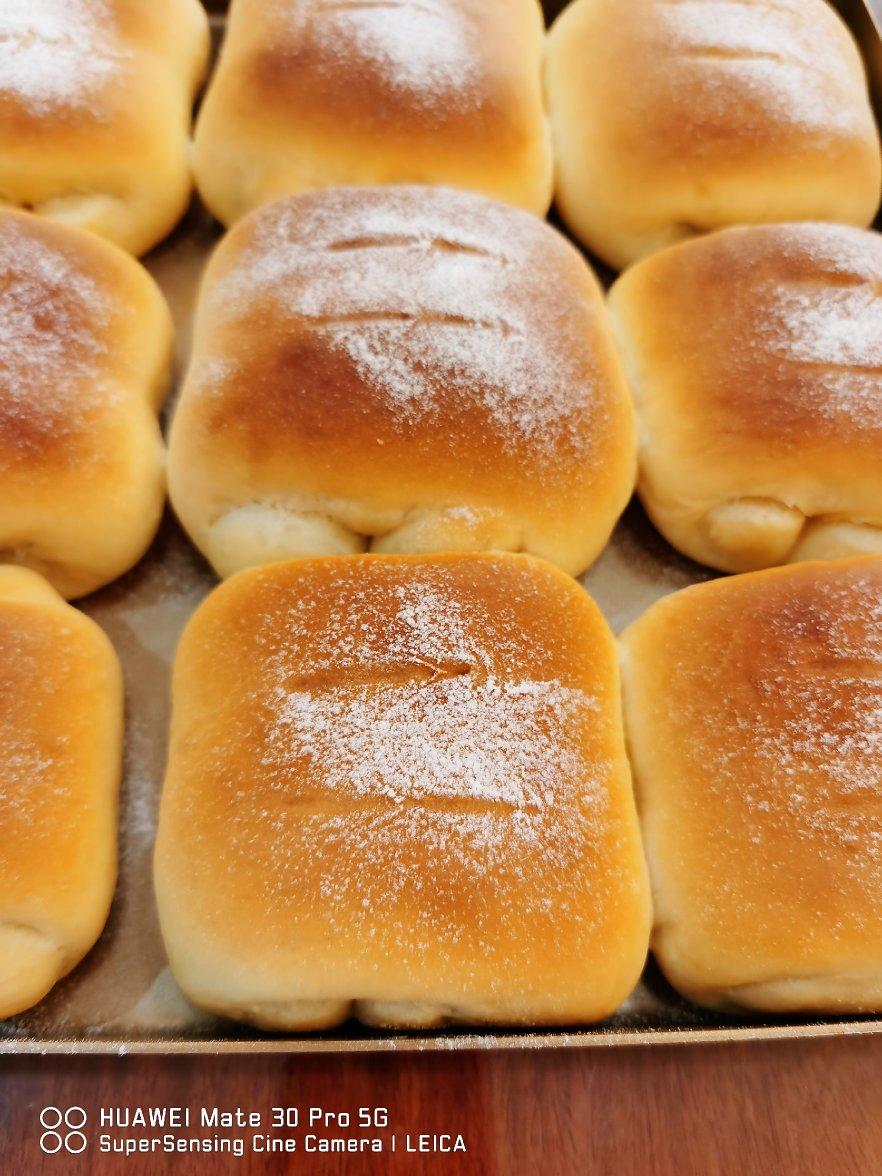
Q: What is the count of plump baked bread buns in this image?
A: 9